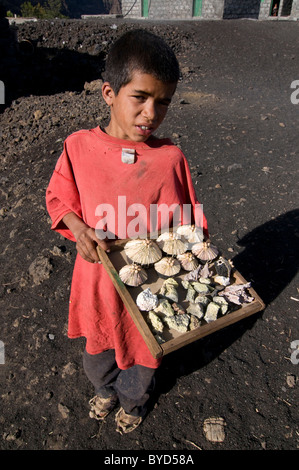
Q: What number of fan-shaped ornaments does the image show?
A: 7